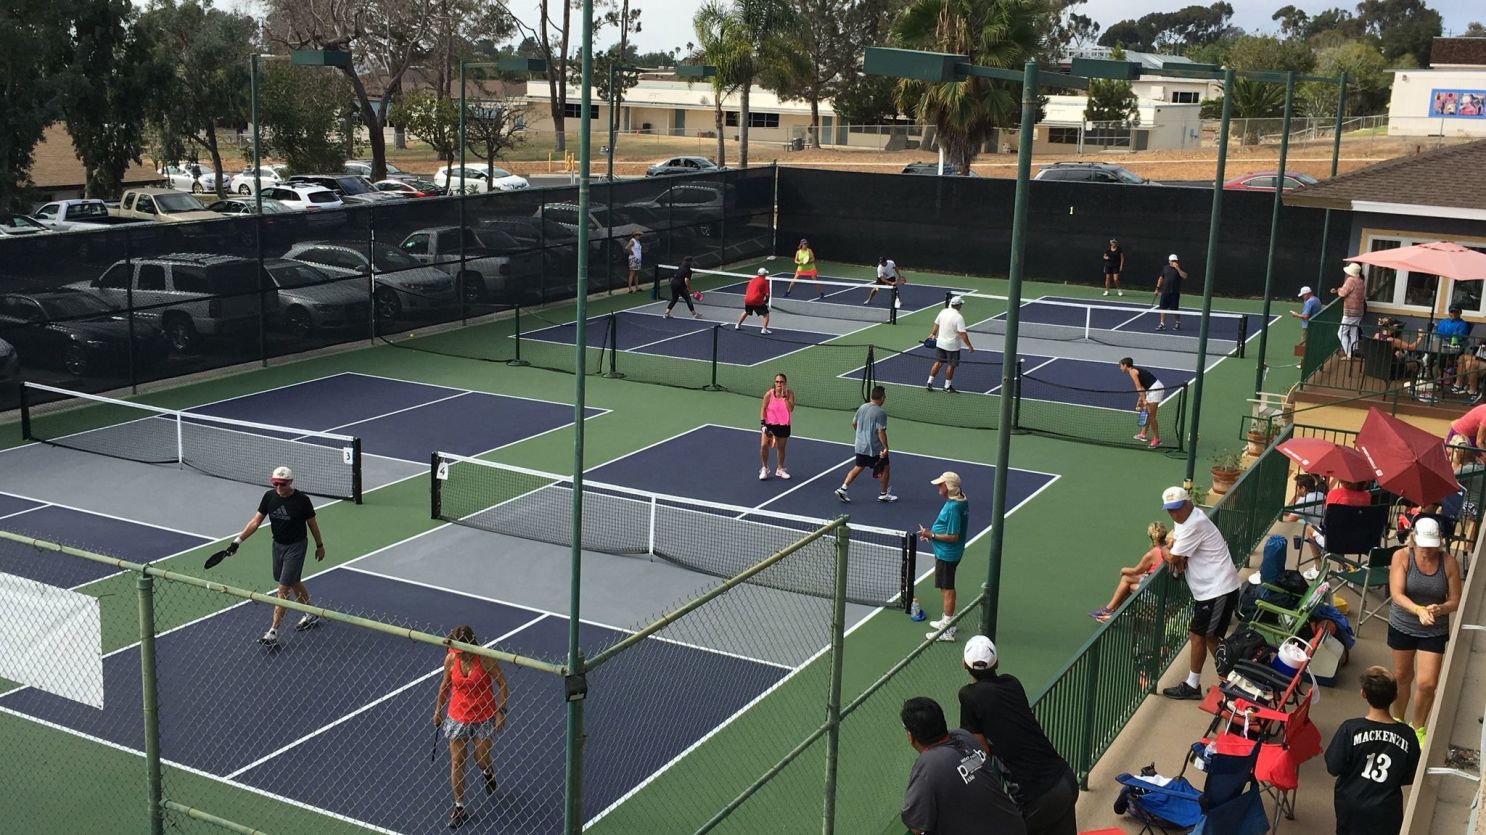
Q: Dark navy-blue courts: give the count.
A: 4